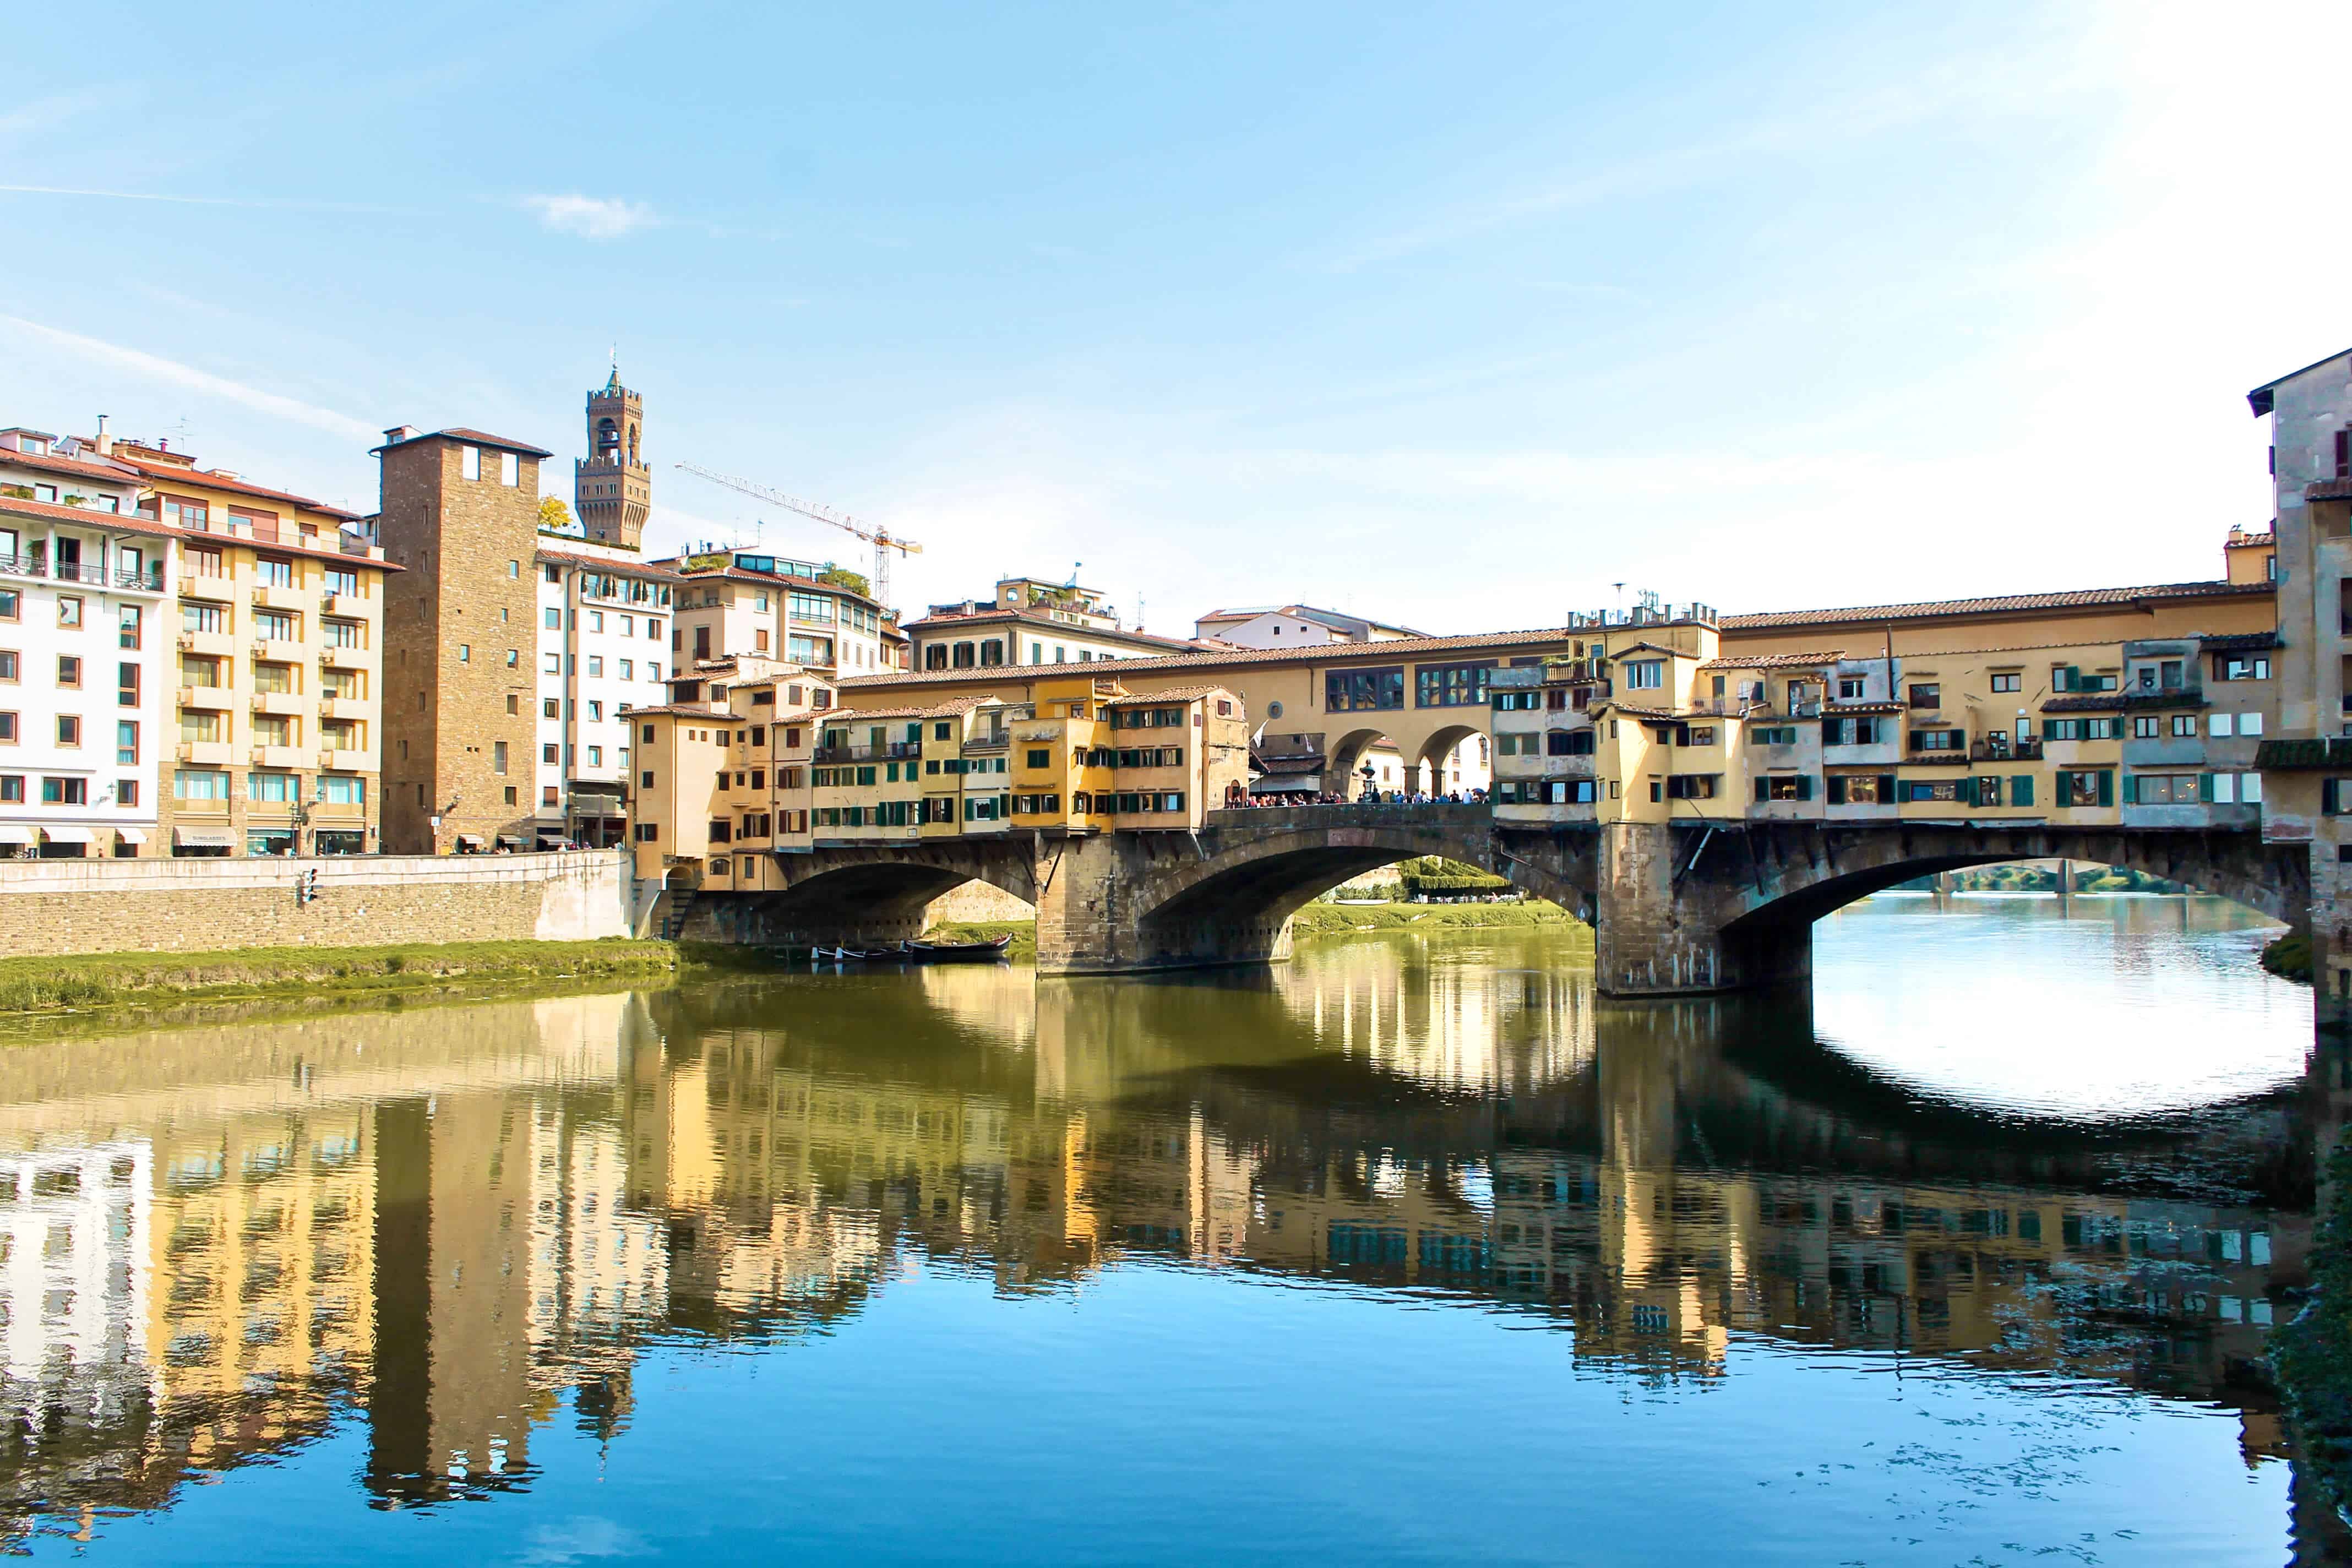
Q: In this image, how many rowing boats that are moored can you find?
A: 3